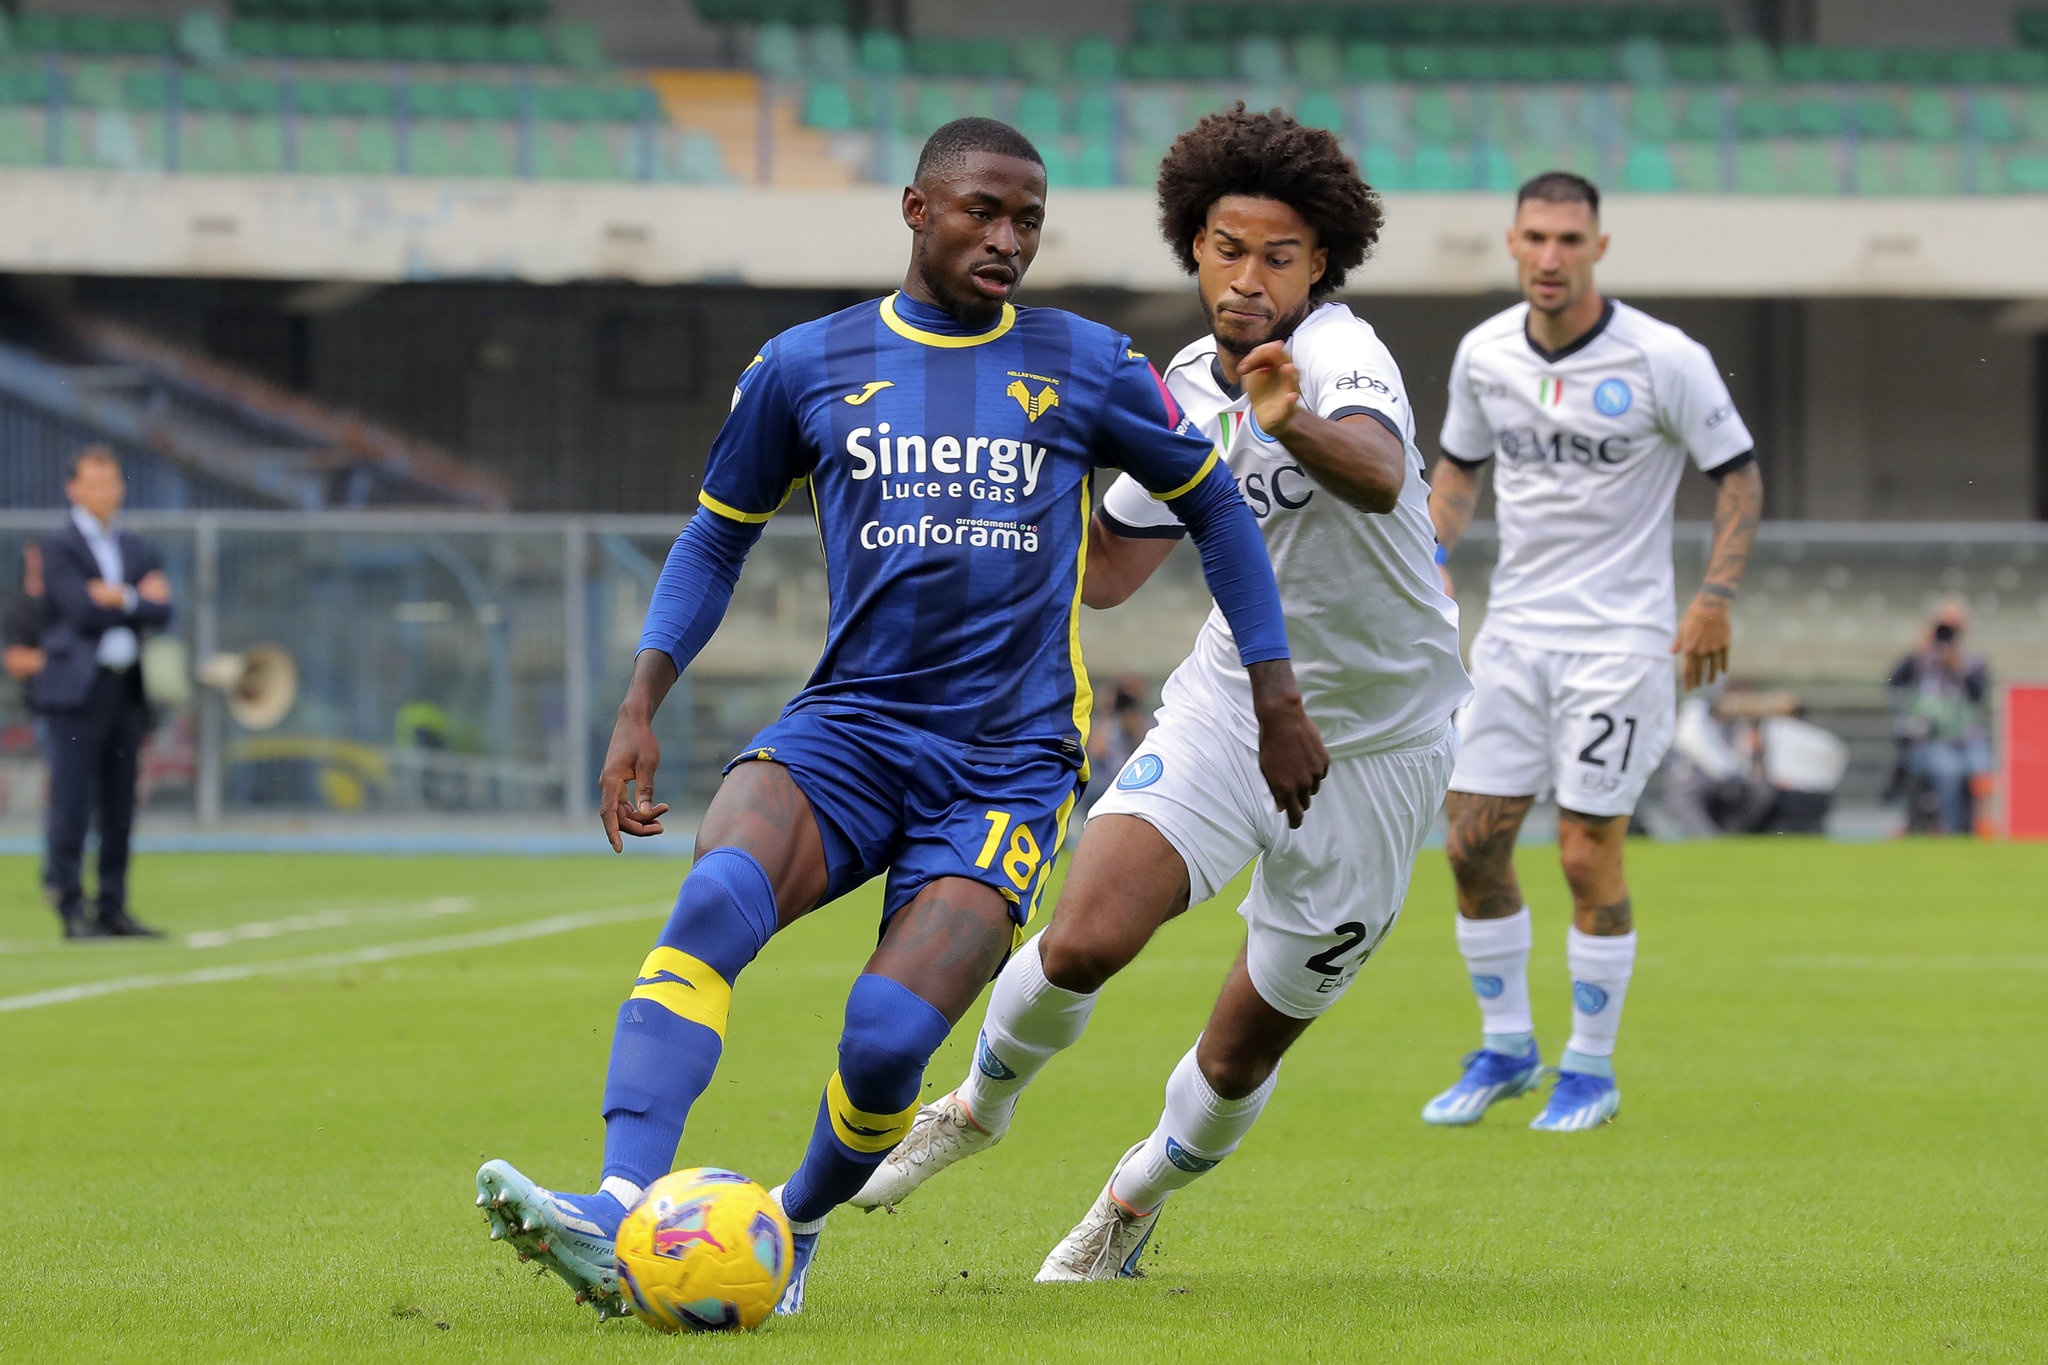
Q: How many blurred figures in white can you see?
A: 1